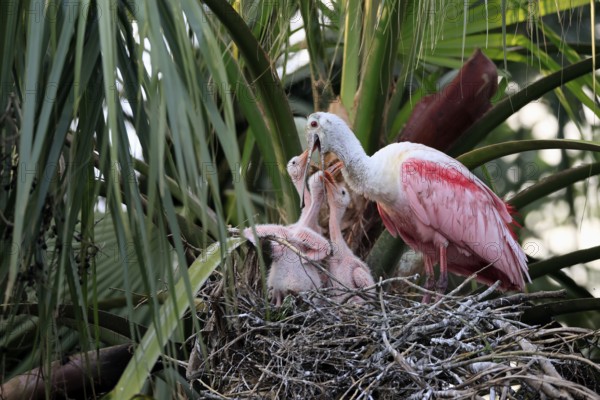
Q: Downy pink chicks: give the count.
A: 3